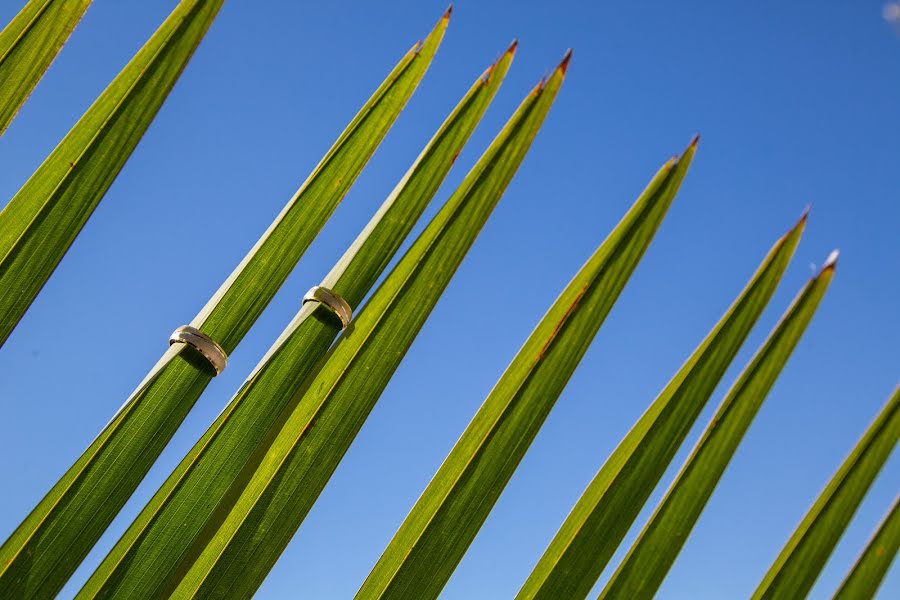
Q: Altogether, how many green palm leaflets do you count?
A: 10